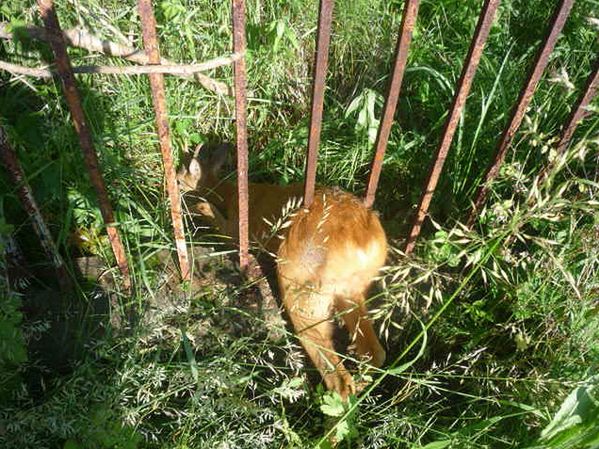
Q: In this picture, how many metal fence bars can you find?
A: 9